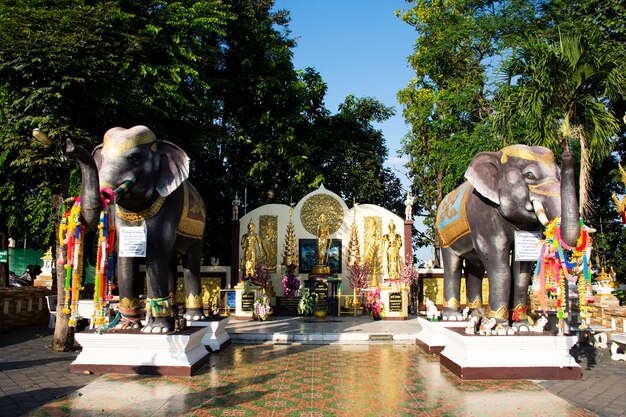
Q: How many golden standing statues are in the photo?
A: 3